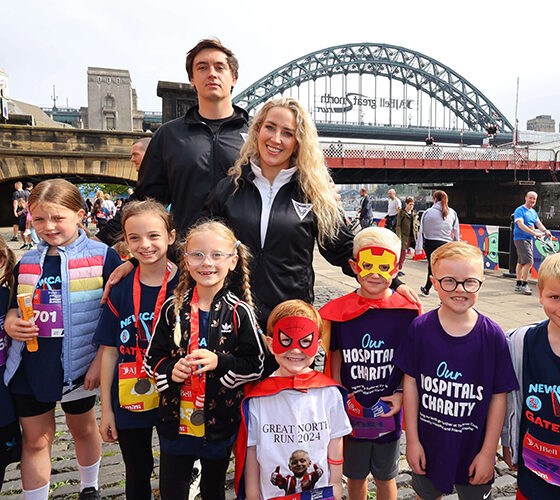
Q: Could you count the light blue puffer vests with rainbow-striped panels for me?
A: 1